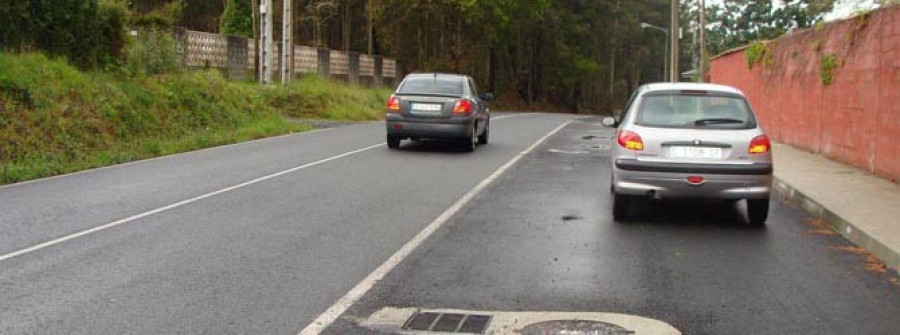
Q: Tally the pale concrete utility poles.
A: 2